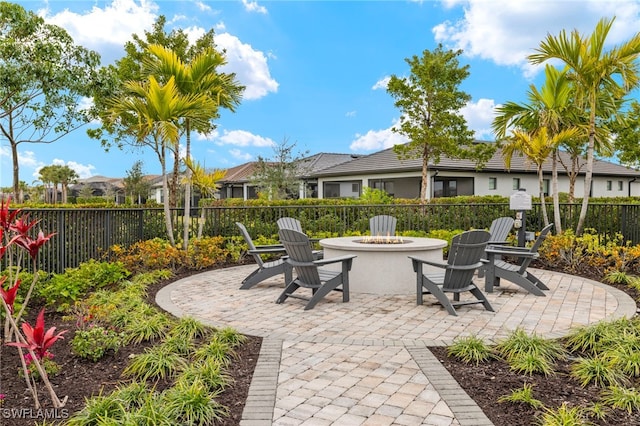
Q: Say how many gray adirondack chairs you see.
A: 7